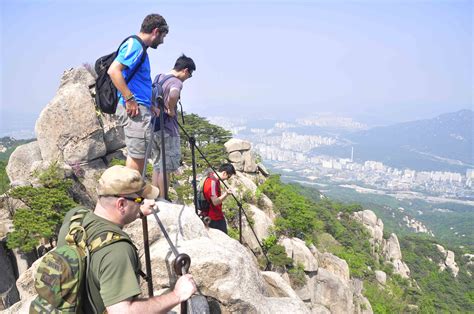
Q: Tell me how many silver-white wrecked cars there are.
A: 0